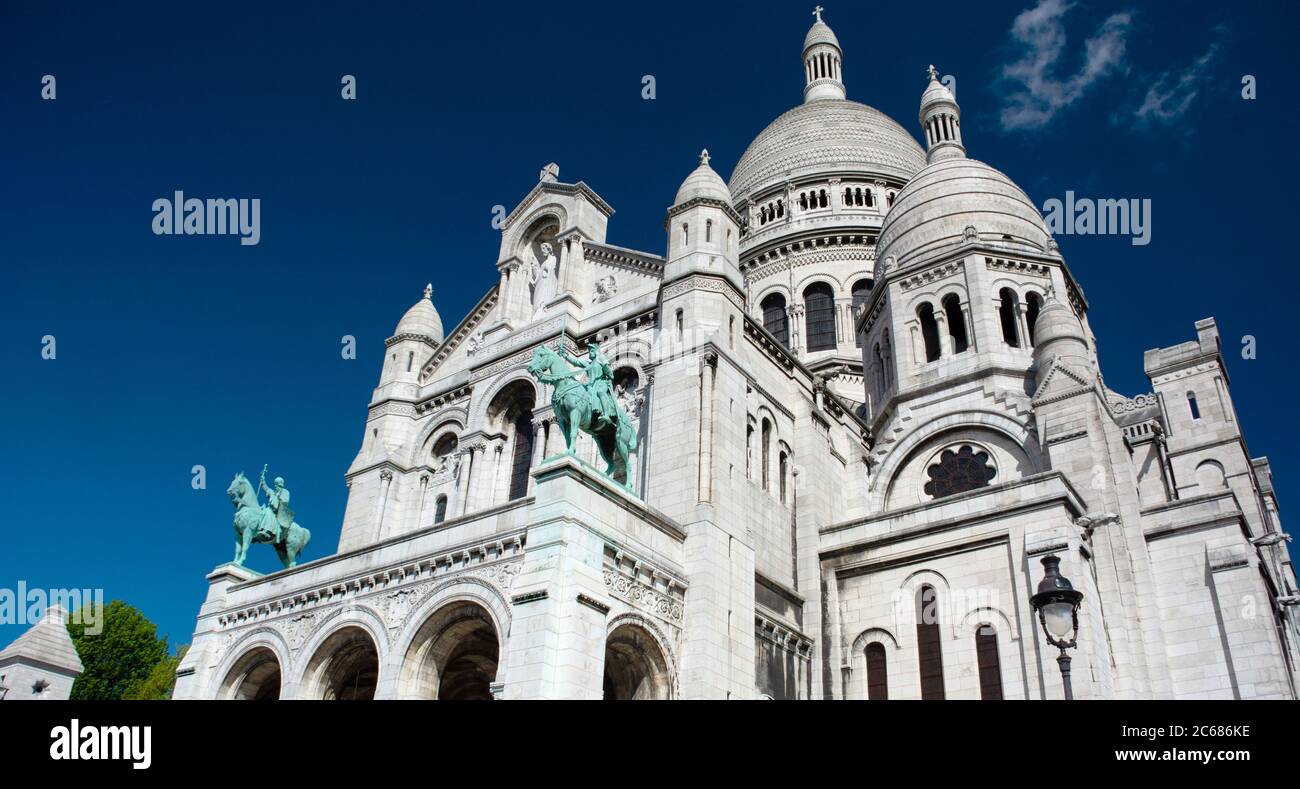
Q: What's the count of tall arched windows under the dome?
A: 3